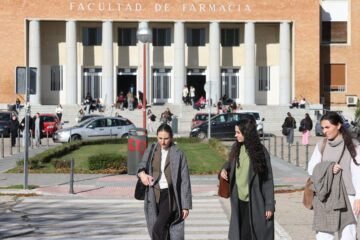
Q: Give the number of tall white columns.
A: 8